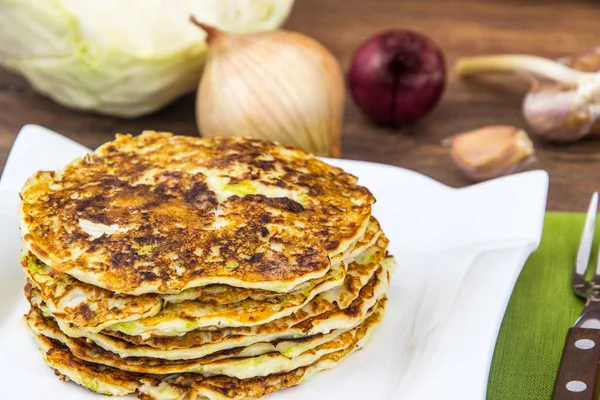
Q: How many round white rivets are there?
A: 2